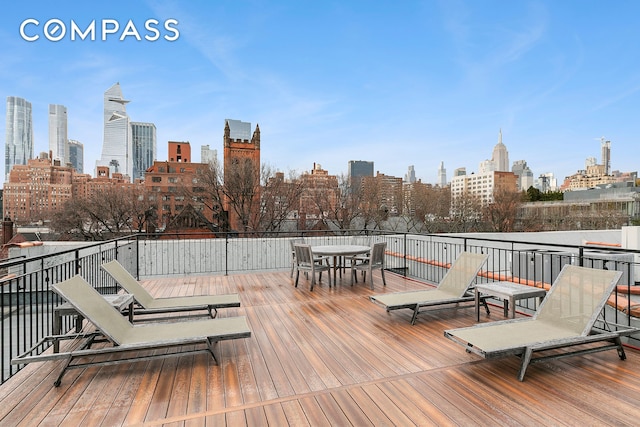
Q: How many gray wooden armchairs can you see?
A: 4